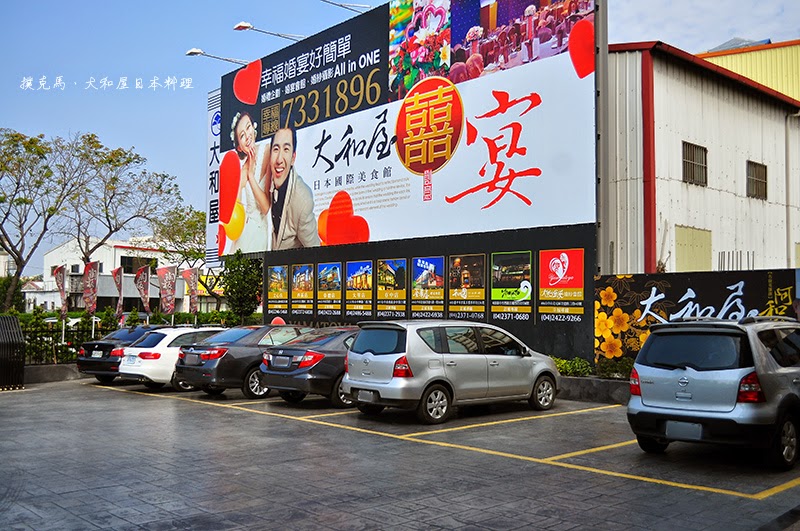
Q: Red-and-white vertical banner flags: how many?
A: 6